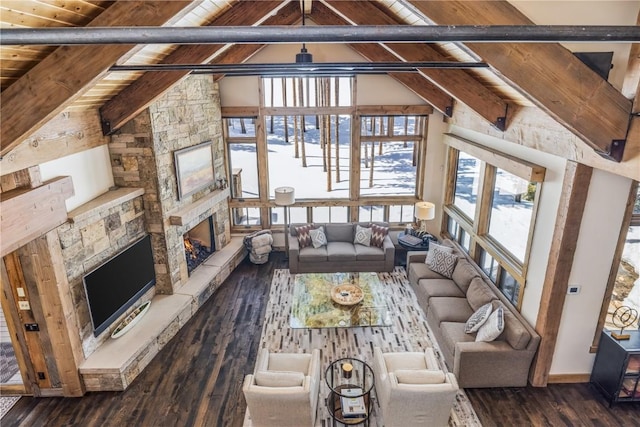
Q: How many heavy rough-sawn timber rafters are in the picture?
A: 6